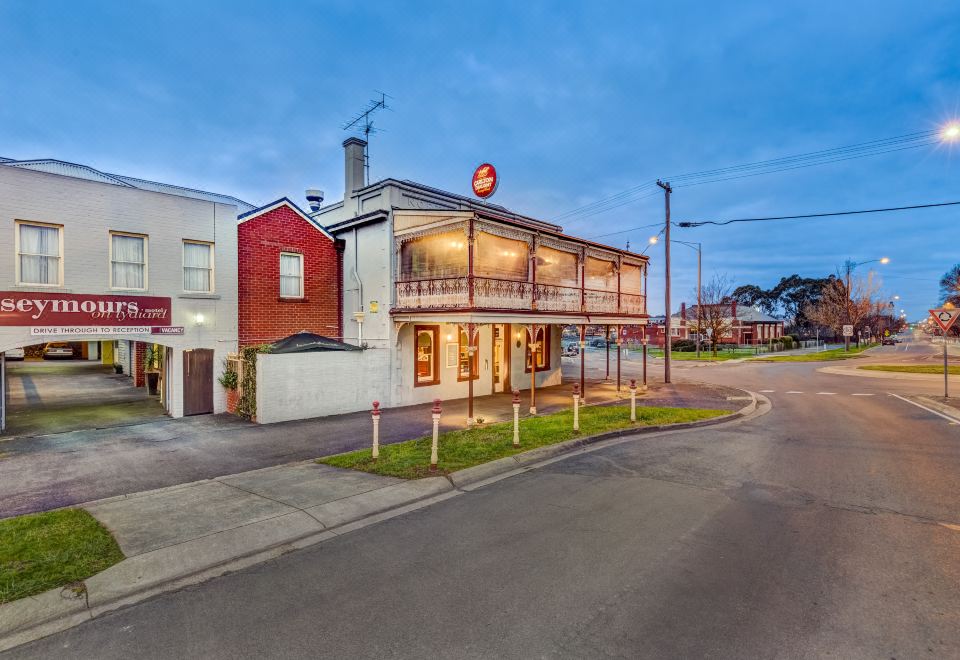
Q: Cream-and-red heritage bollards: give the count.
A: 5